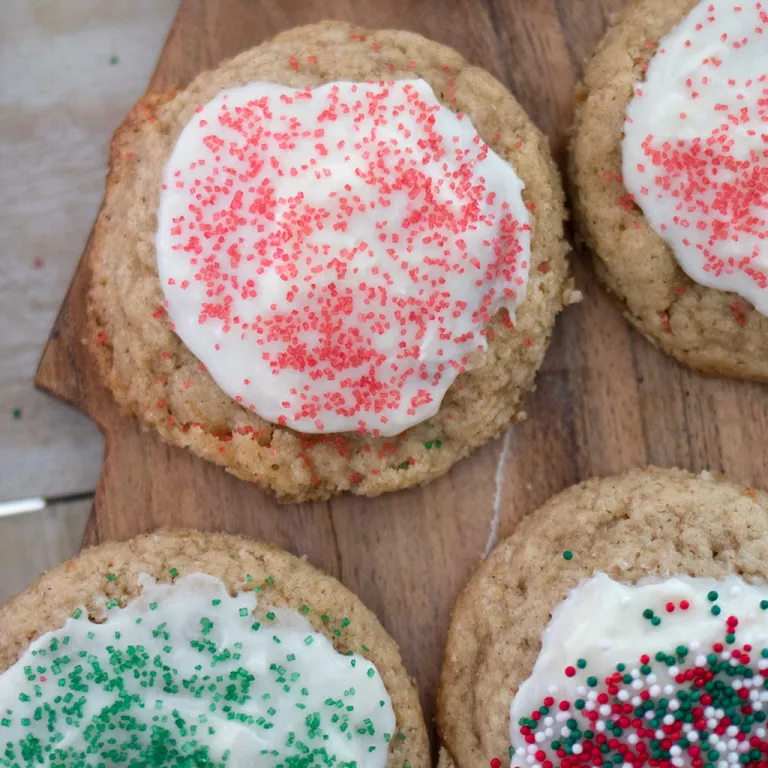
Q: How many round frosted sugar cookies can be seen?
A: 4